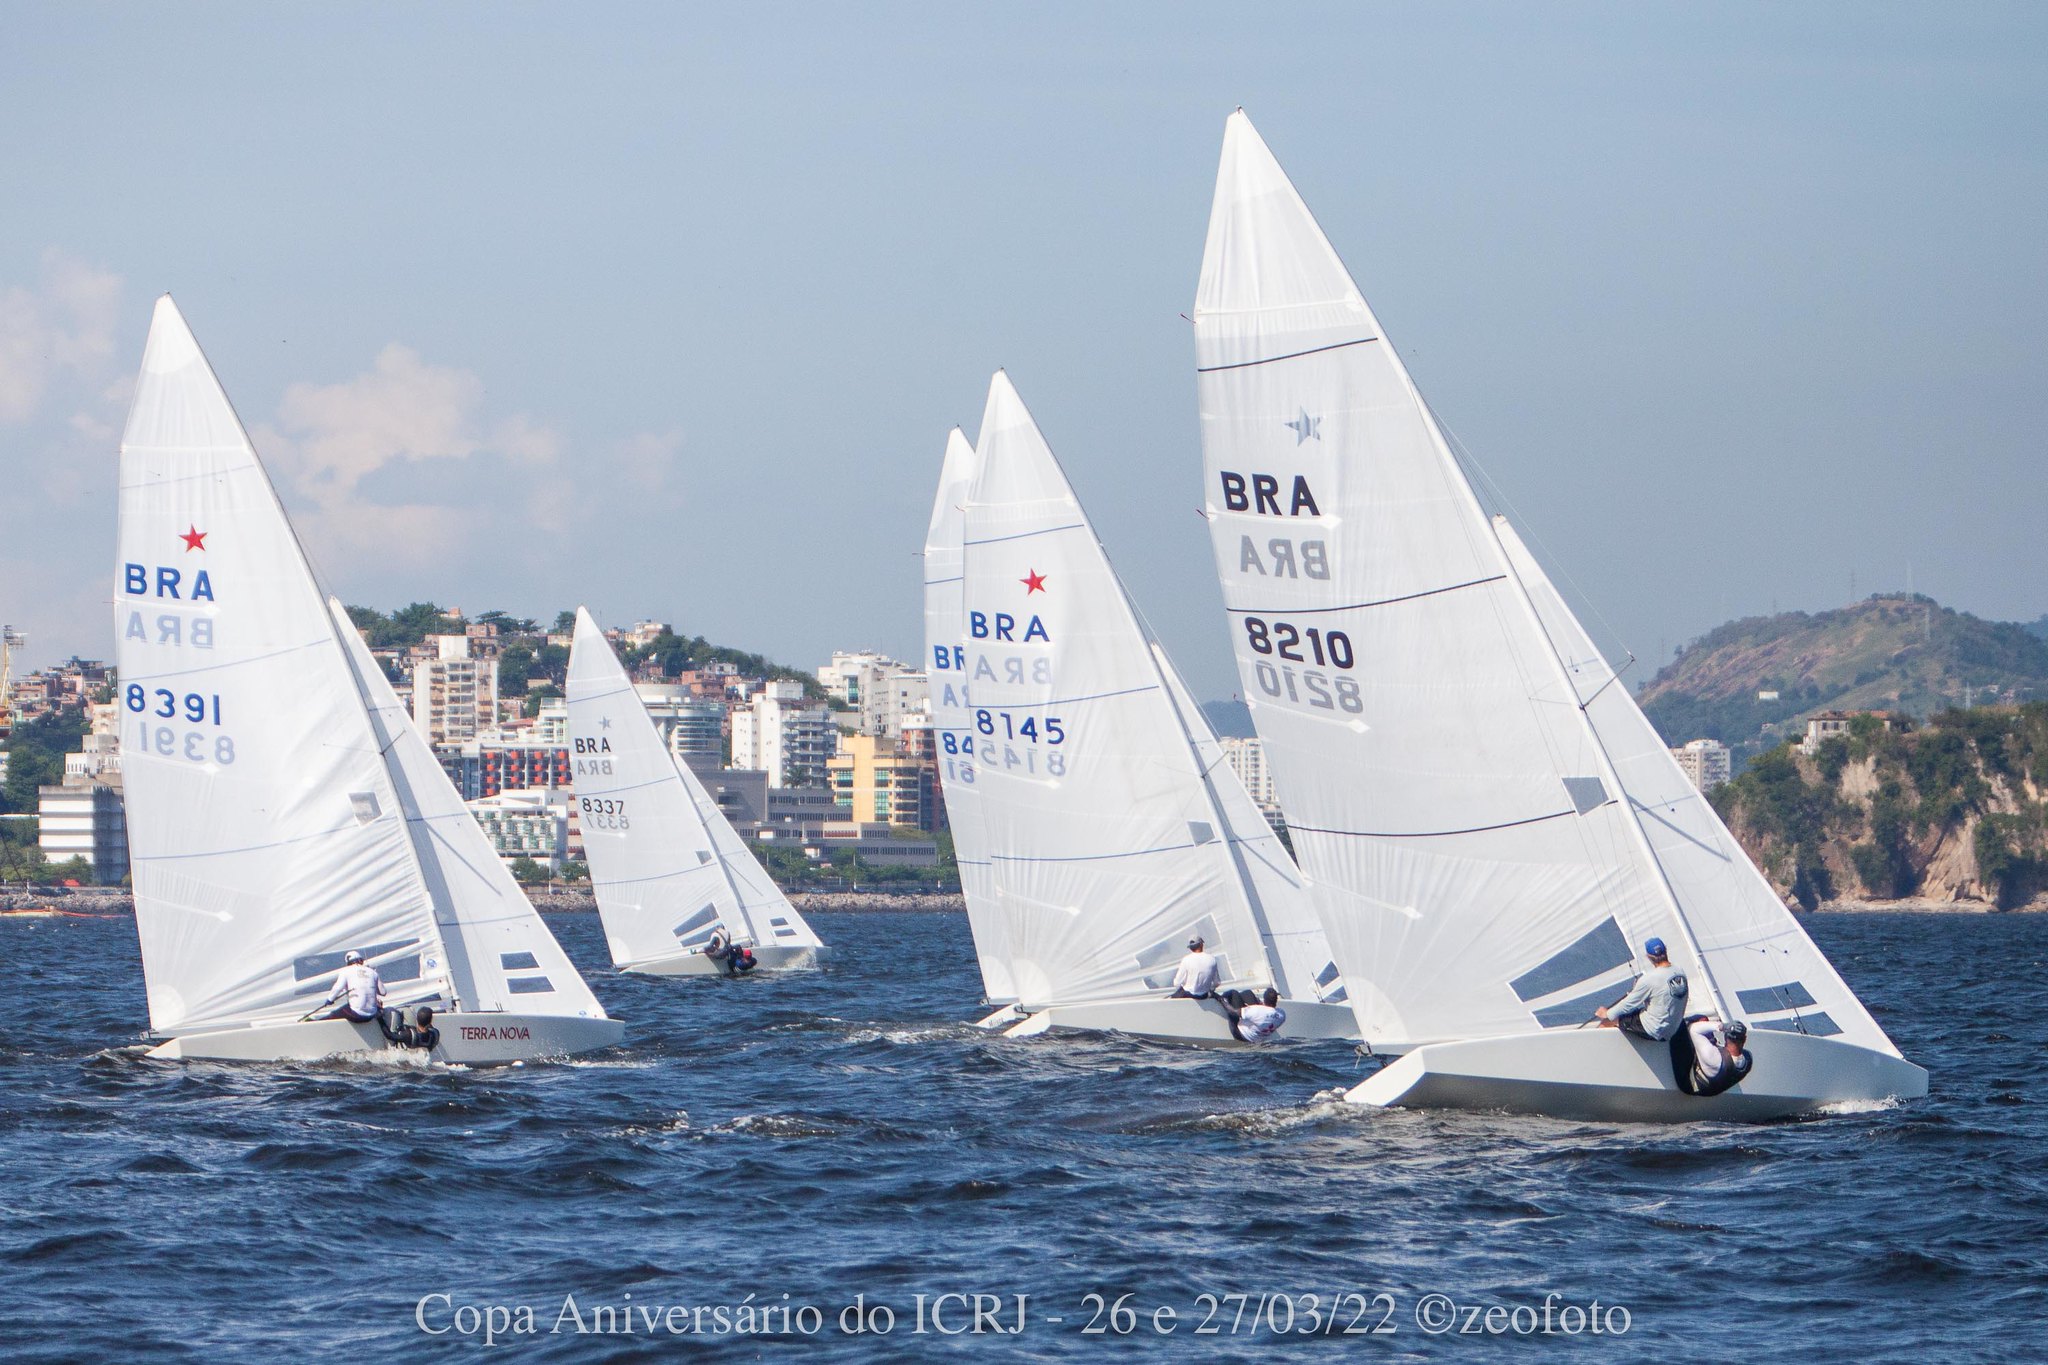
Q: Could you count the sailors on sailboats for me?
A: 8